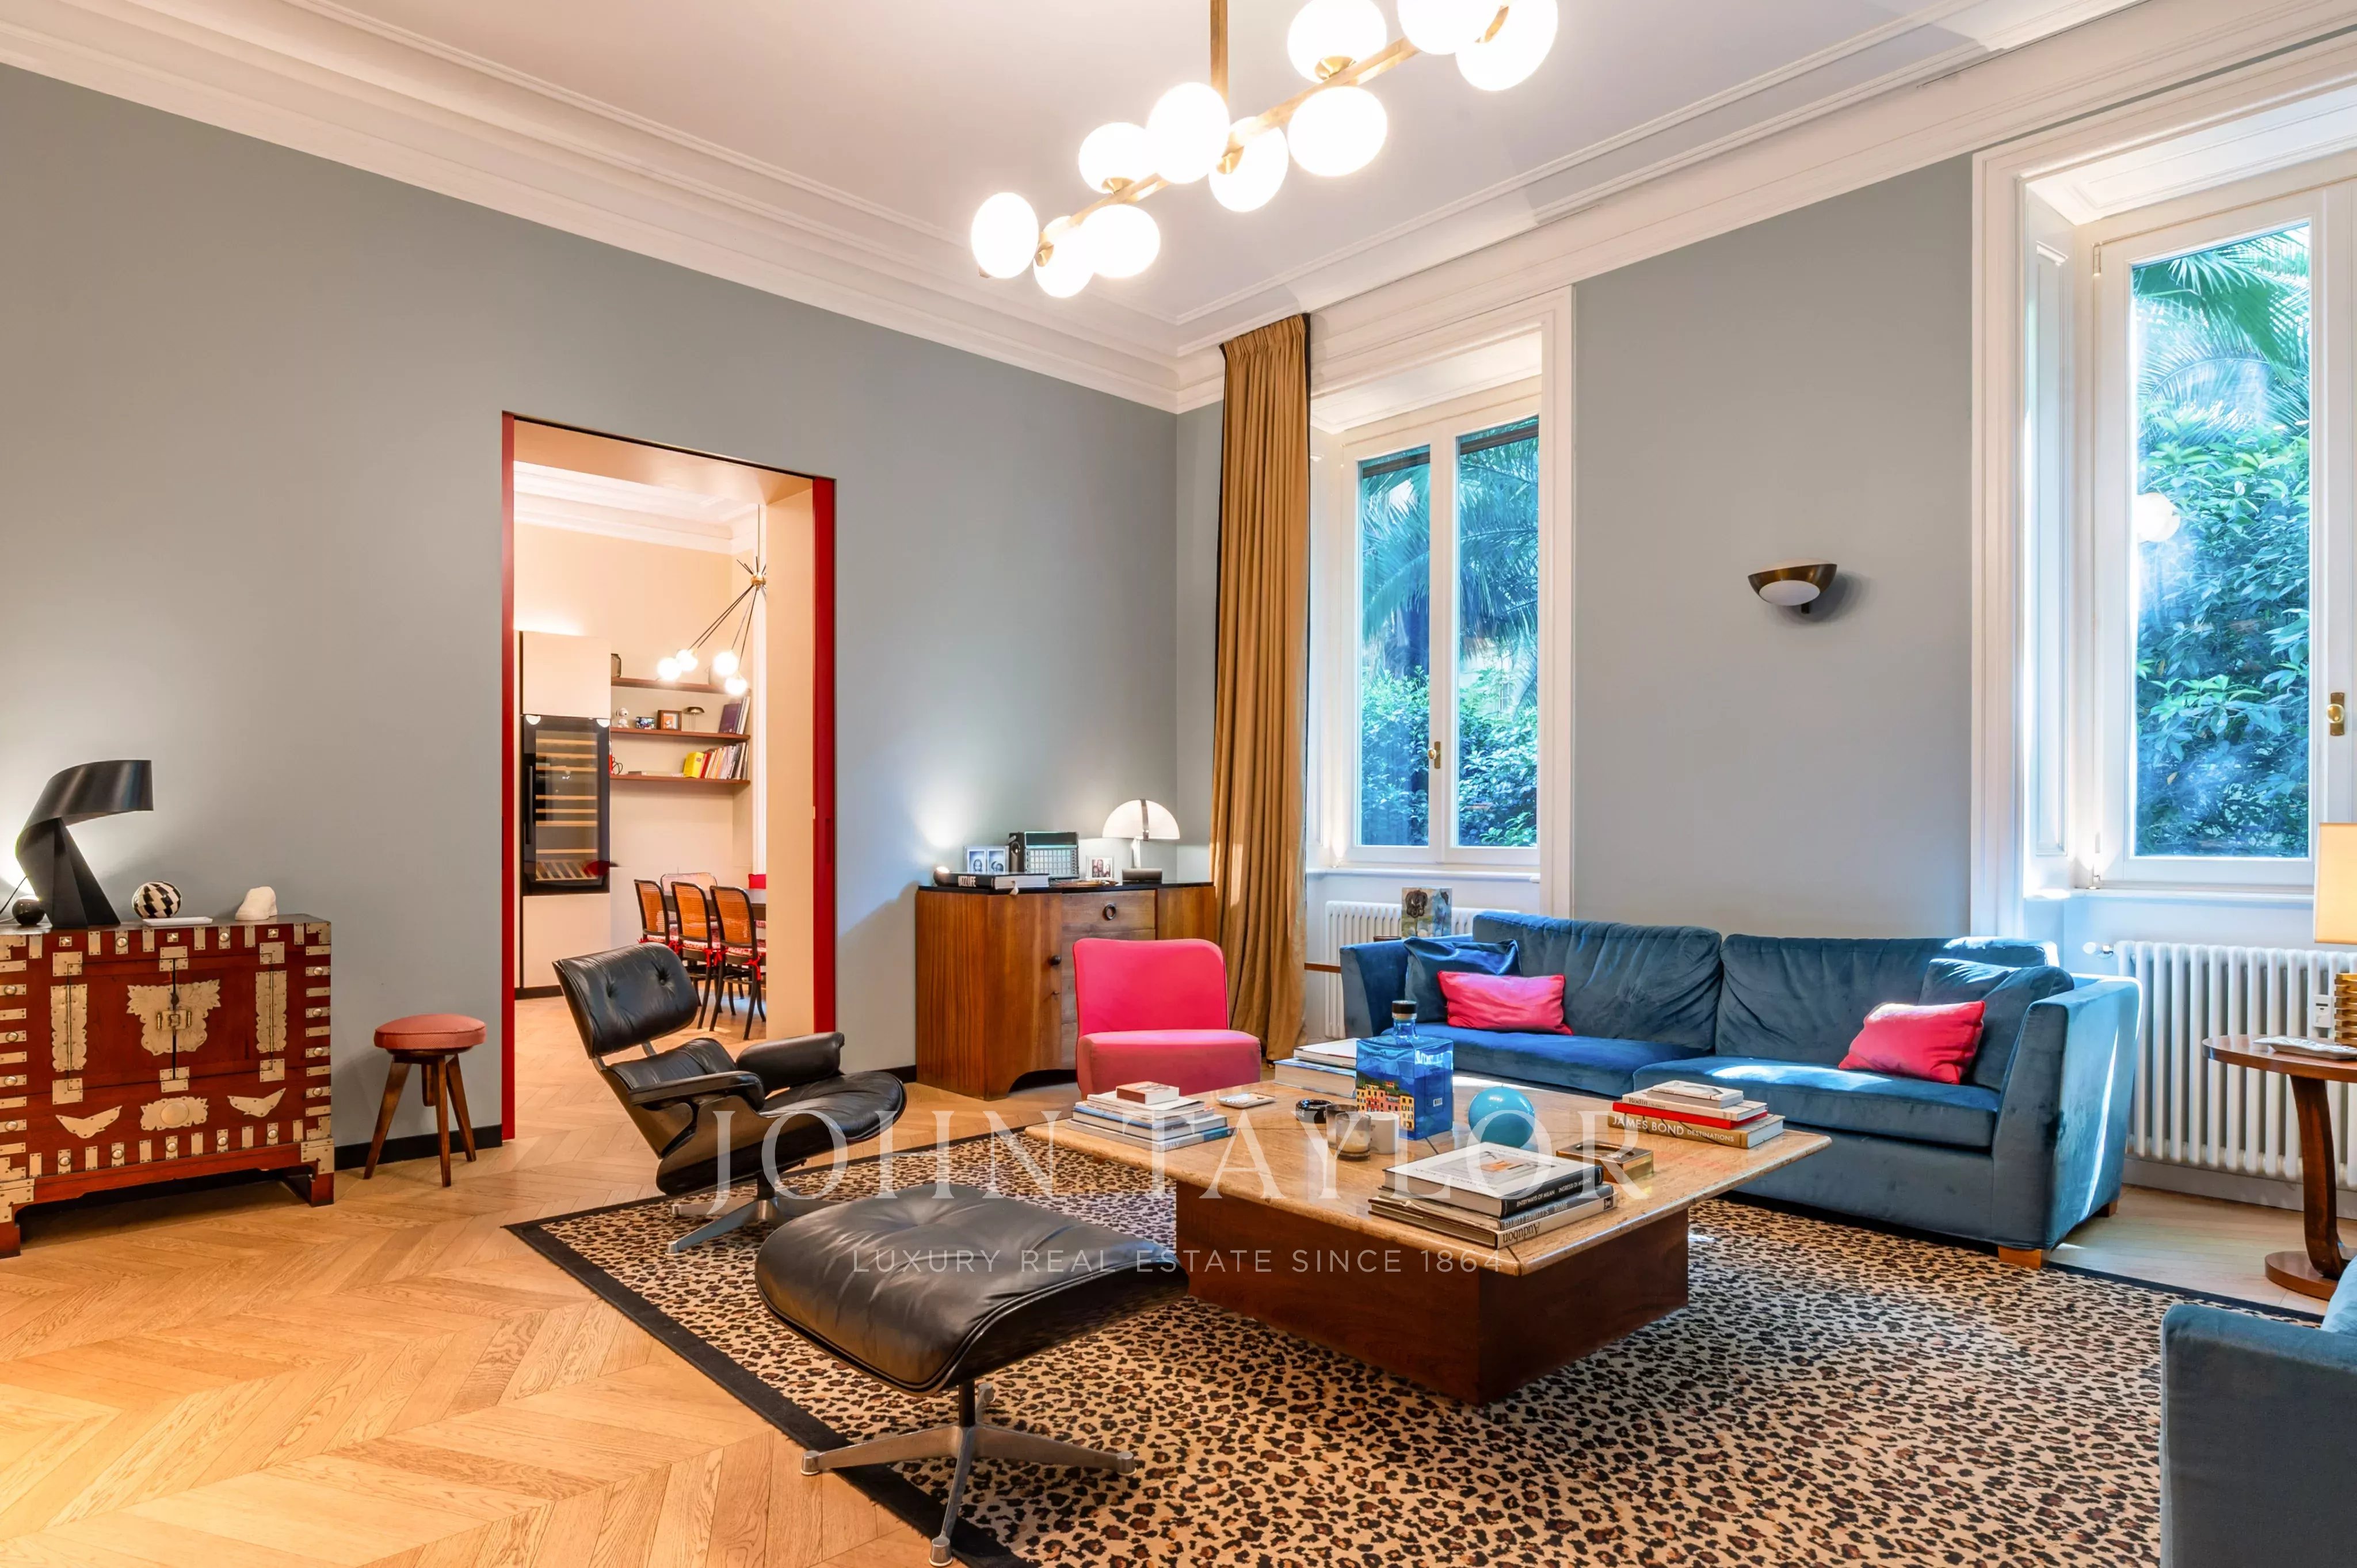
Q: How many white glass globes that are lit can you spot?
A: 14